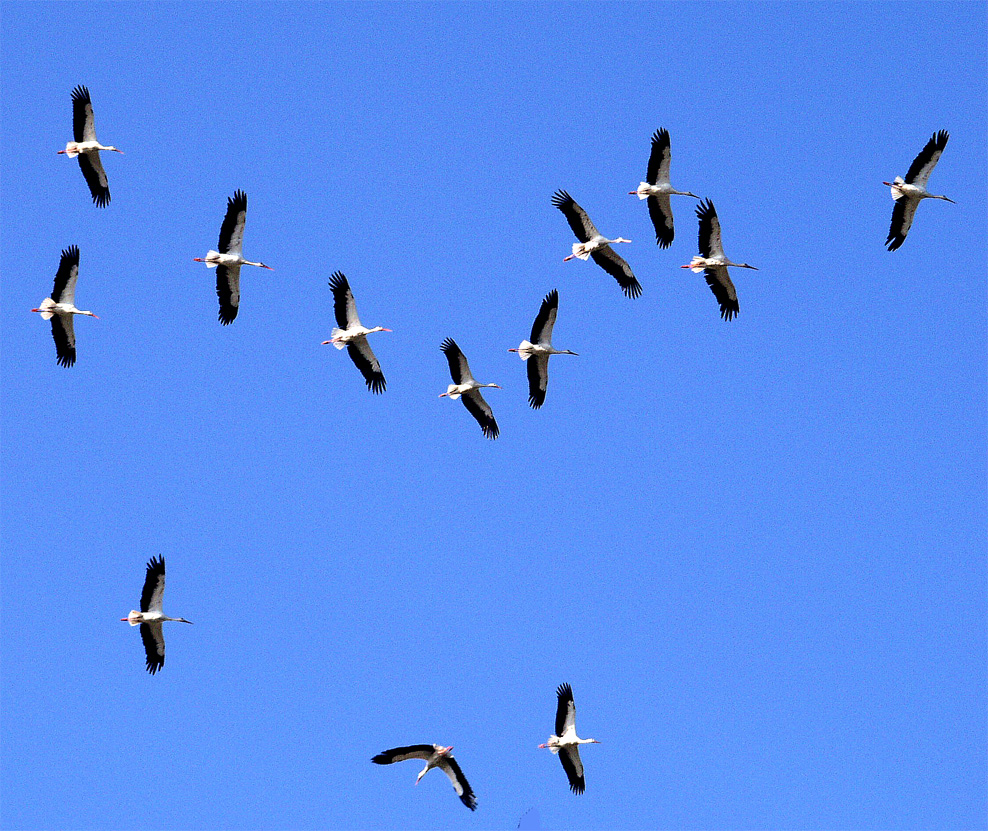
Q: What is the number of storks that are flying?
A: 13